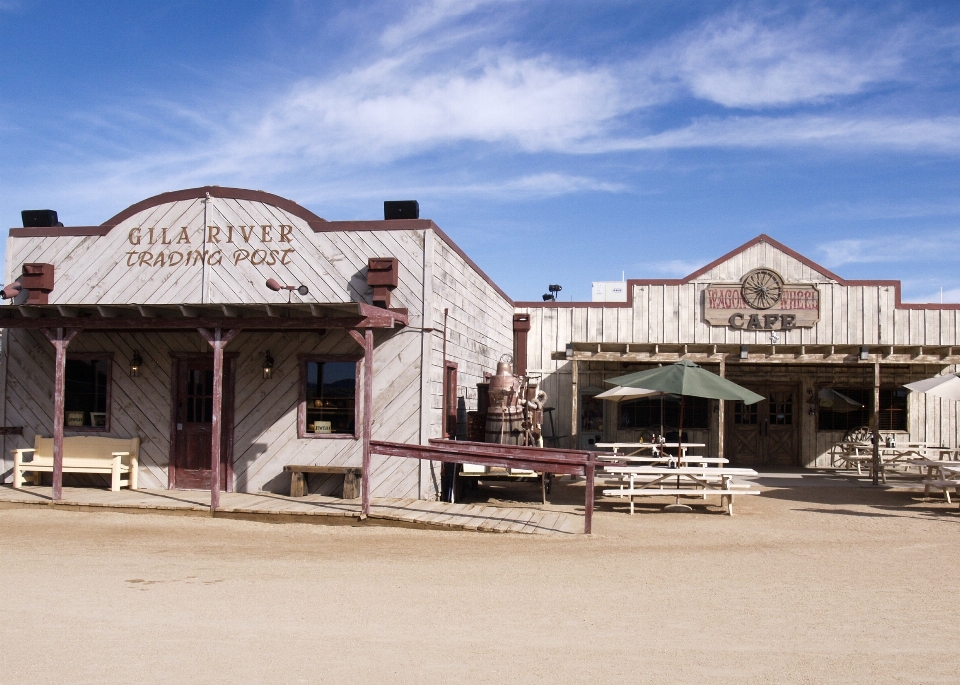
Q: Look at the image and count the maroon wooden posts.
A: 4